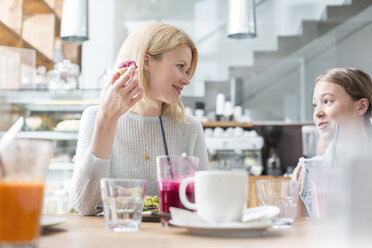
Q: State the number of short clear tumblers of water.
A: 2